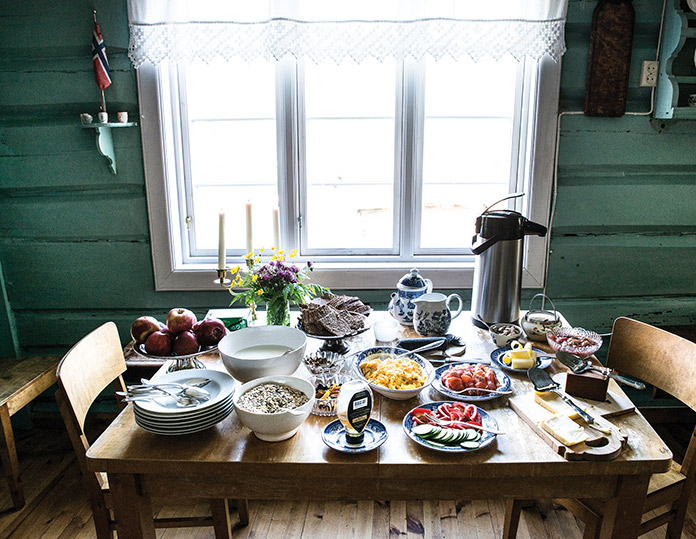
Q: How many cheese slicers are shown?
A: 2